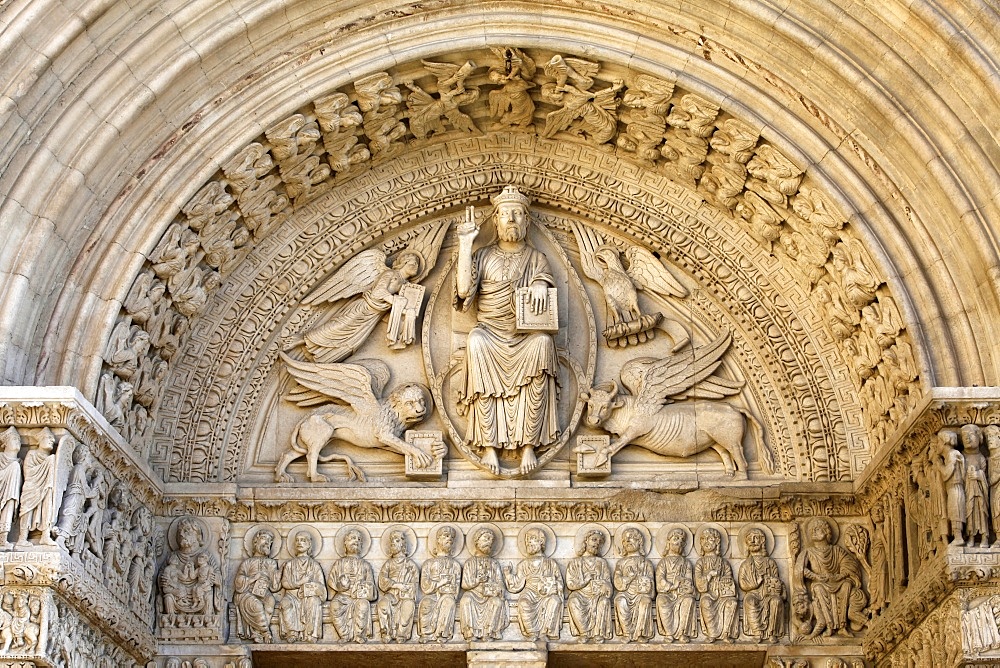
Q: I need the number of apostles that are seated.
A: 12